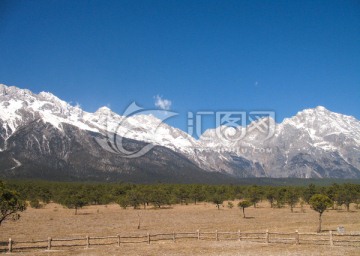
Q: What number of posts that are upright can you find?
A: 12